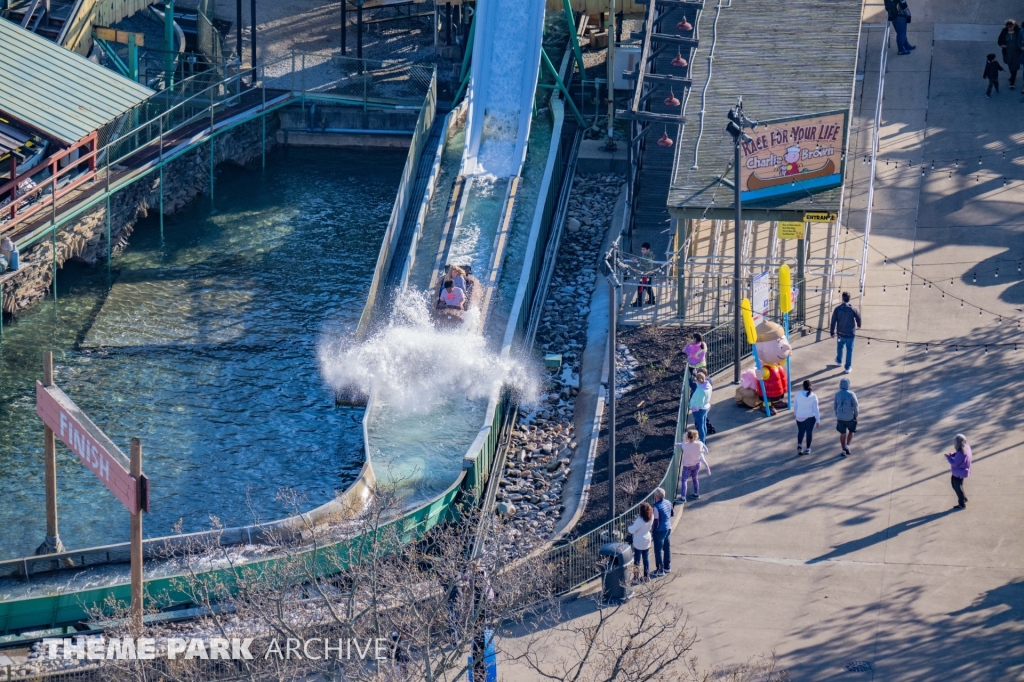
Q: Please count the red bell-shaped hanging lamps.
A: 4